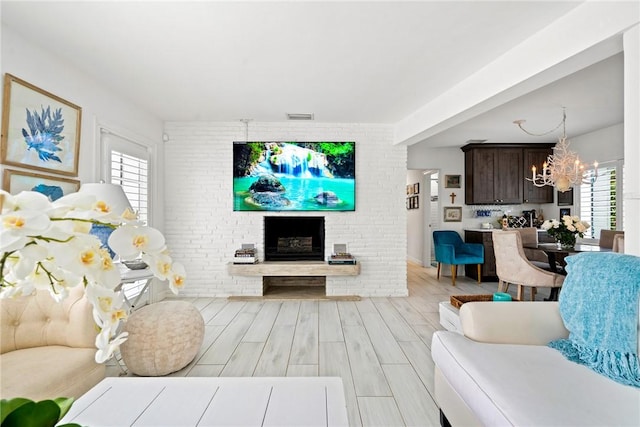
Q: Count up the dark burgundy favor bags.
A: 0